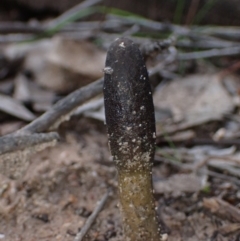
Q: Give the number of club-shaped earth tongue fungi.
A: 1